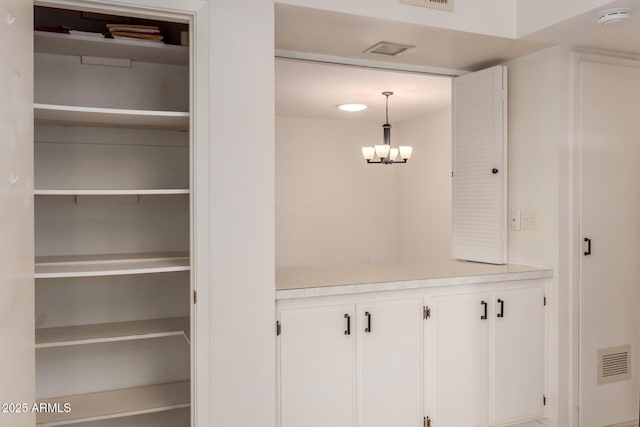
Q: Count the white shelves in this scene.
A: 6